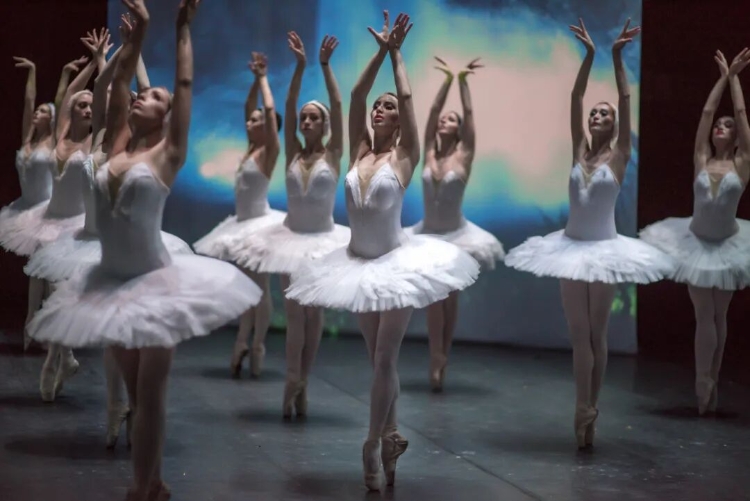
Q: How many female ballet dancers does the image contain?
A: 10